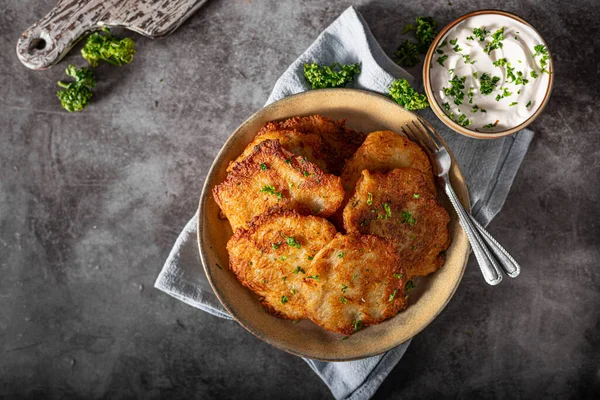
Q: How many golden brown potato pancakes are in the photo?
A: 7